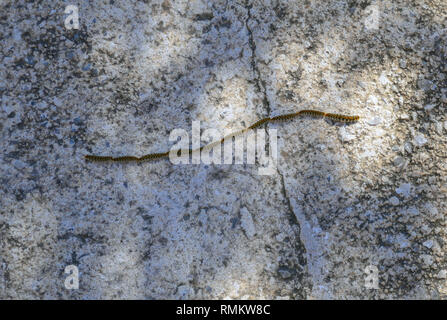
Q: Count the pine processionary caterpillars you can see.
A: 10